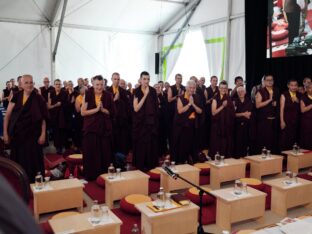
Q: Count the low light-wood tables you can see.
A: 10